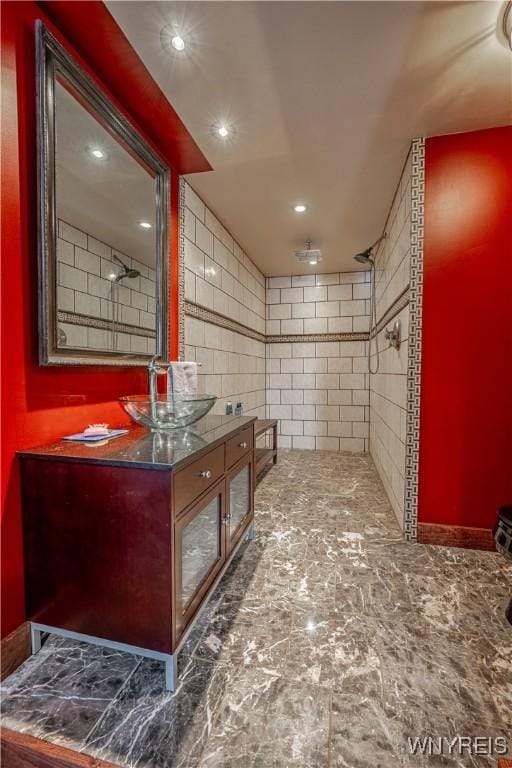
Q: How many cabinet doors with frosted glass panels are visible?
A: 2